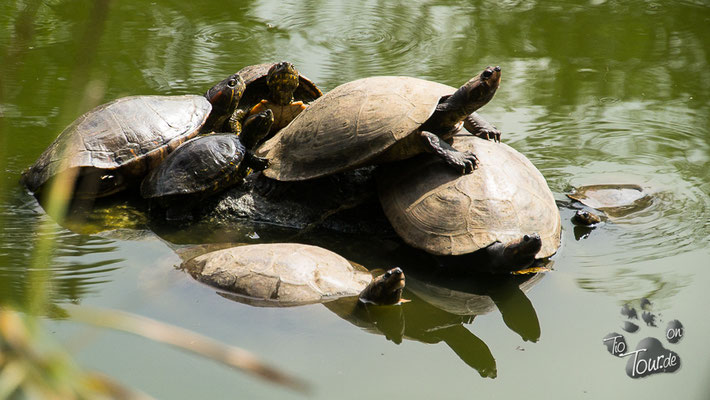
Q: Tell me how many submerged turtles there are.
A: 2